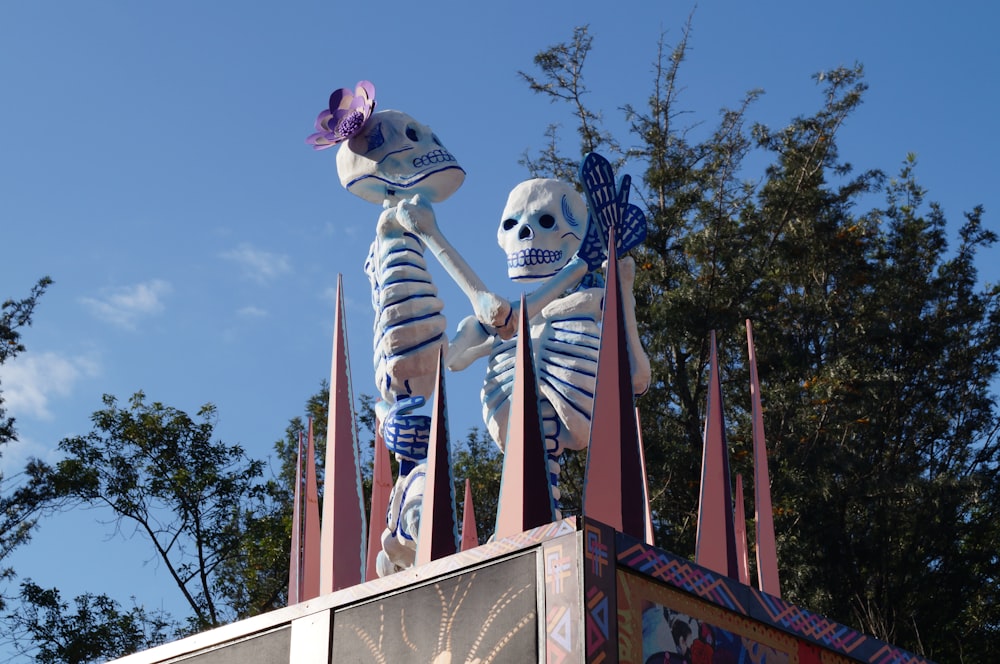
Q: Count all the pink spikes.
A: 12